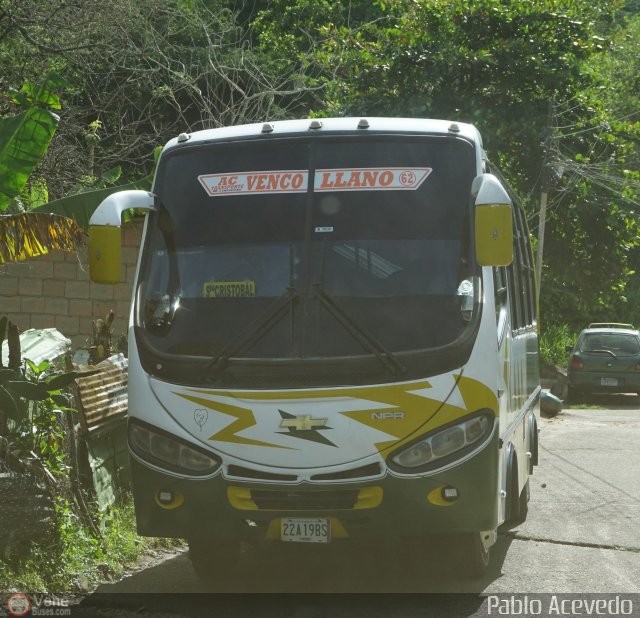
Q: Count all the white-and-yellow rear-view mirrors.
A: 2